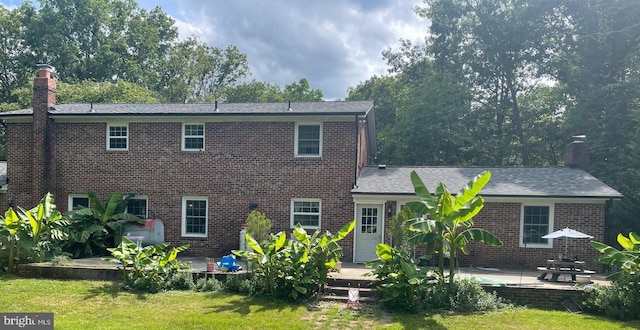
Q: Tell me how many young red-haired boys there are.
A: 0